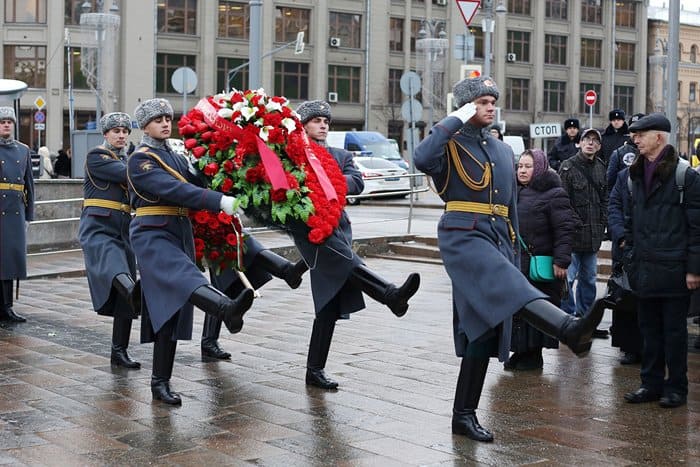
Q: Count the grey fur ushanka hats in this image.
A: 5